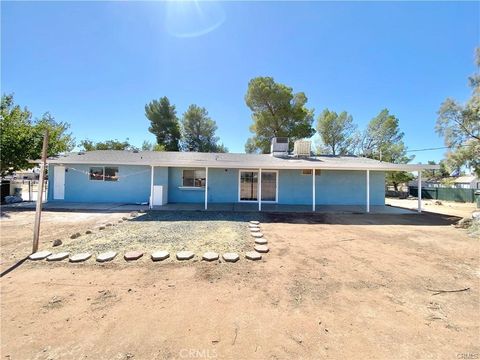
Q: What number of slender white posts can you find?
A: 6